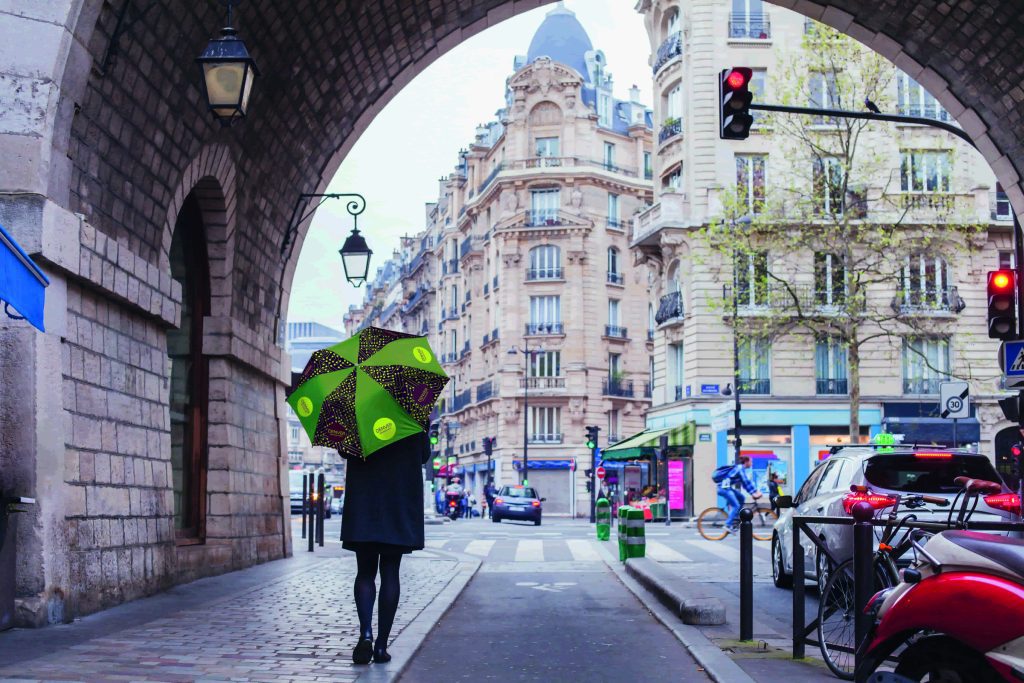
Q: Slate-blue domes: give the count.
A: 1